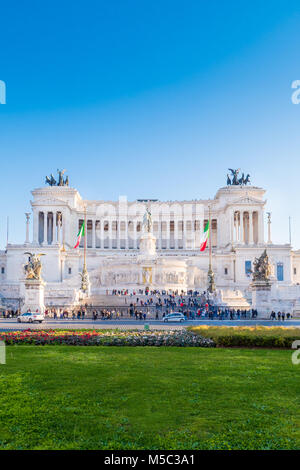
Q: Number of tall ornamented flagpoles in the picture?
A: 2